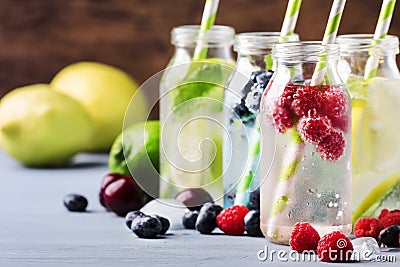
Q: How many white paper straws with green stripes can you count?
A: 4